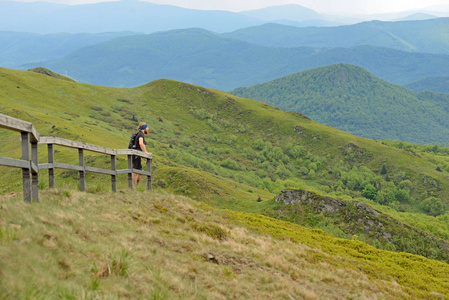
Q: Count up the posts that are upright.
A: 7